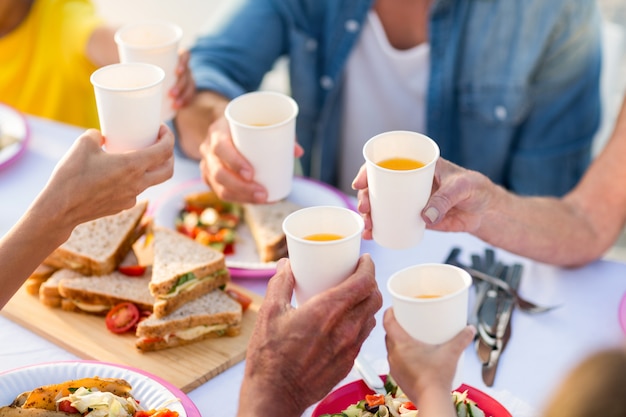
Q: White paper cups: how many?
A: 6